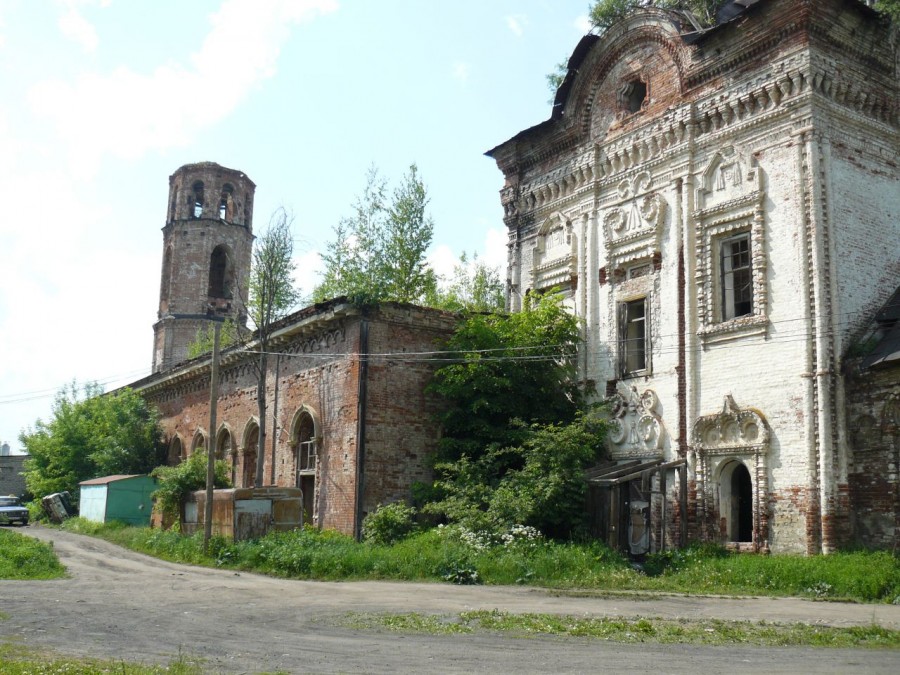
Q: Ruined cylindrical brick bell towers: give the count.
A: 1